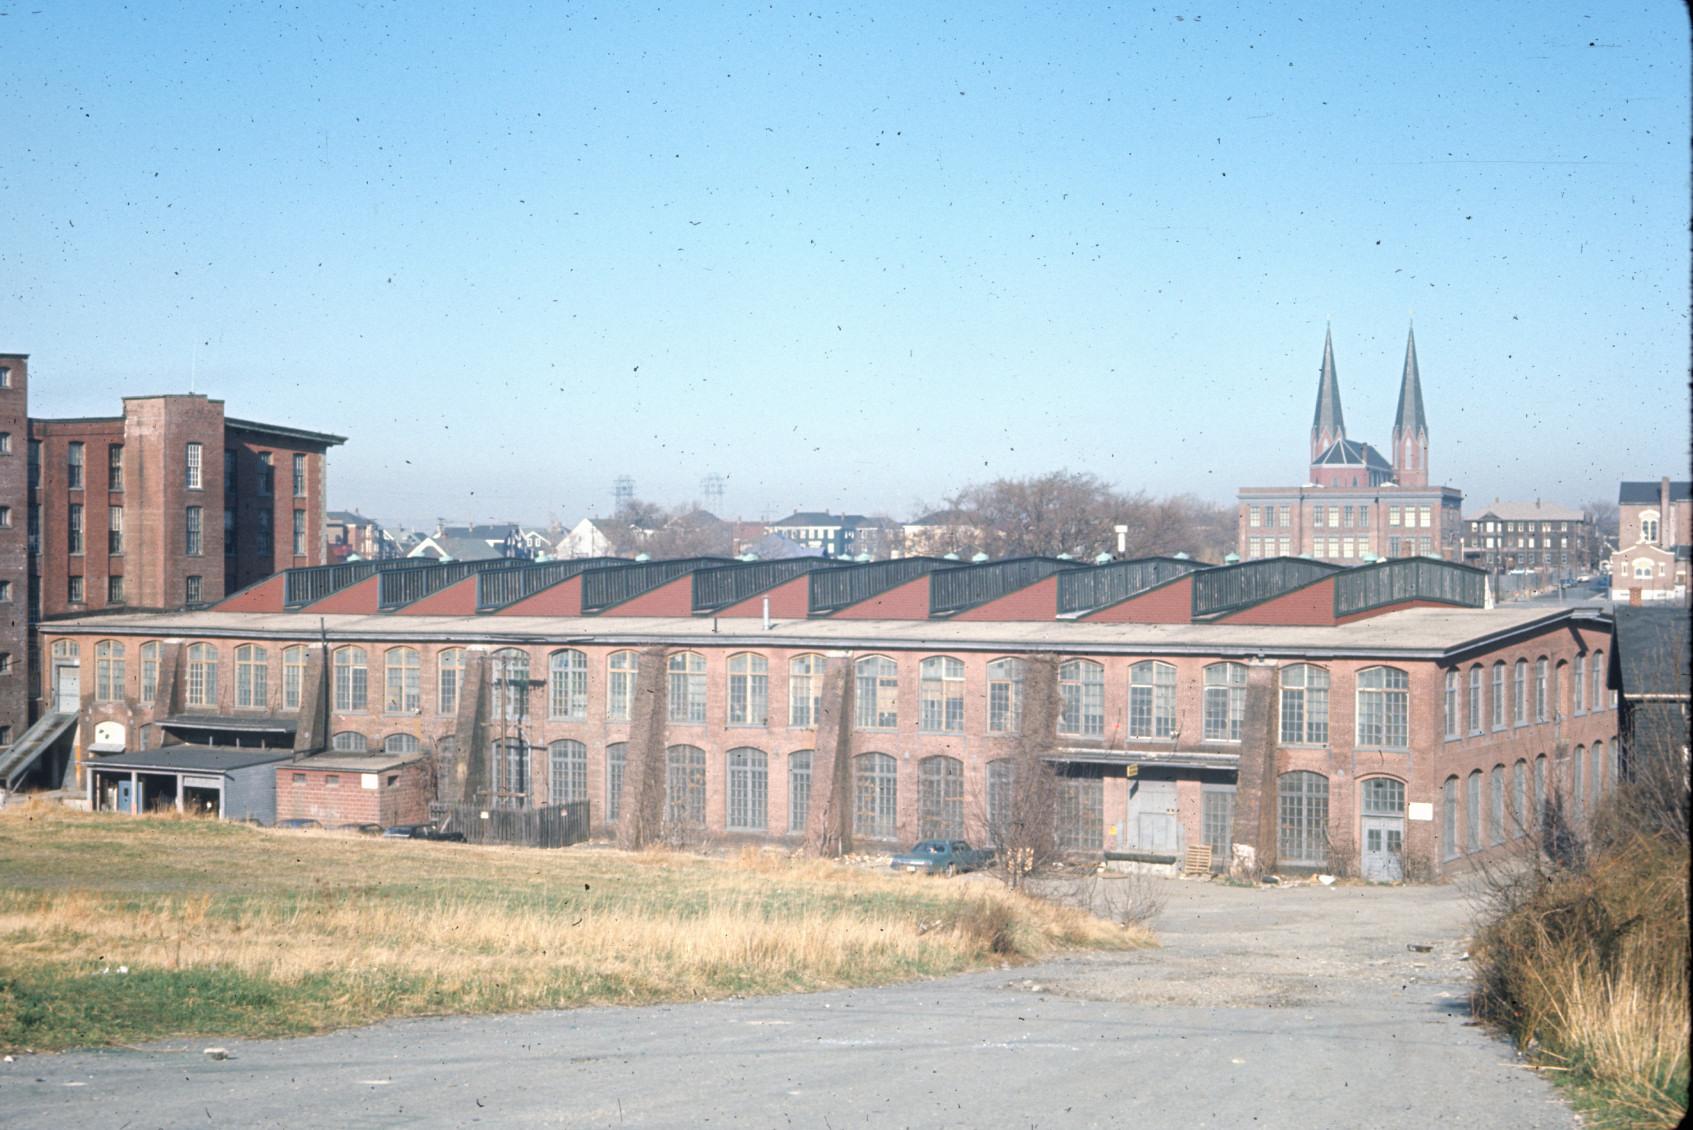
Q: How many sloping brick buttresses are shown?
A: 7